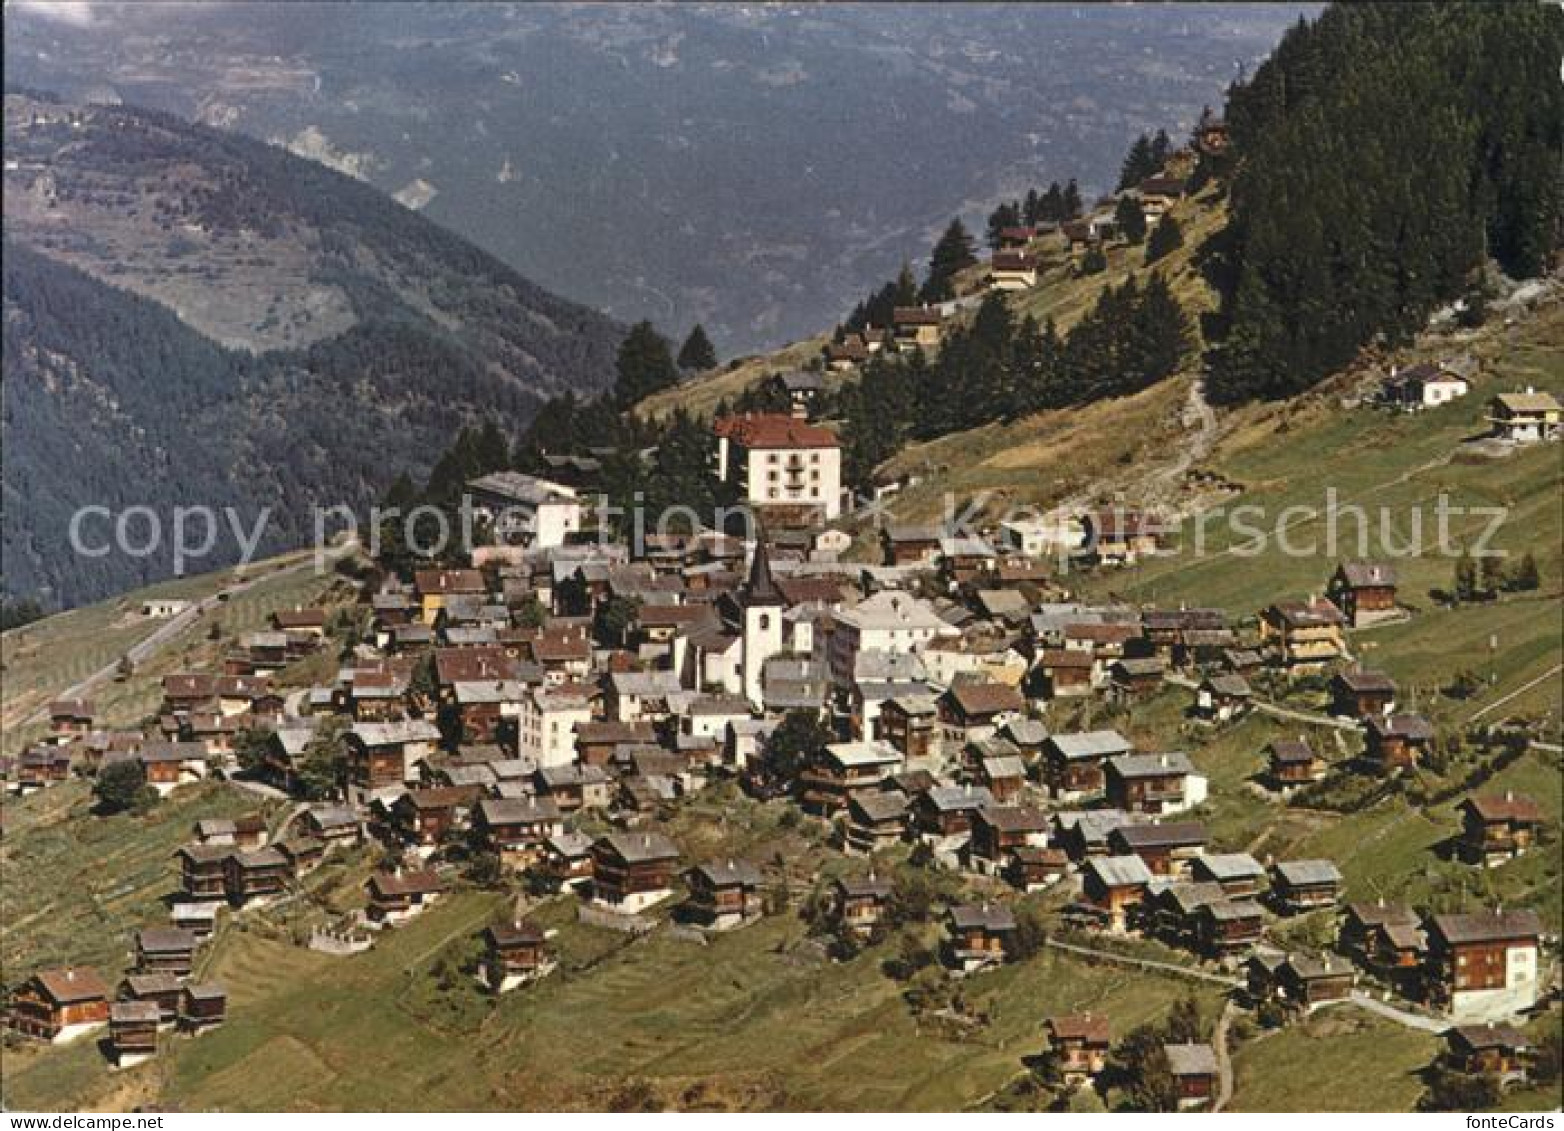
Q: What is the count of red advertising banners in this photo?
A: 0